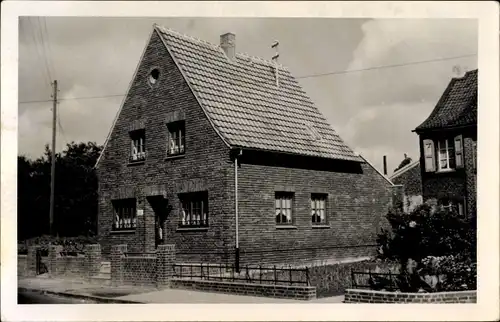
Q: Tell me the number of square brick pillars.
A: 5